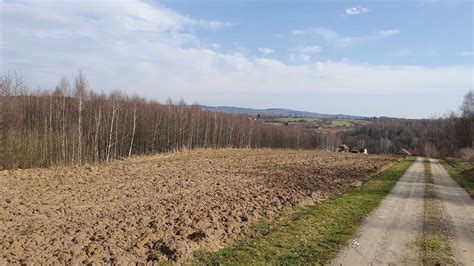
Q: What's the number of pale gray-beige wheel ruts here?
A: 2